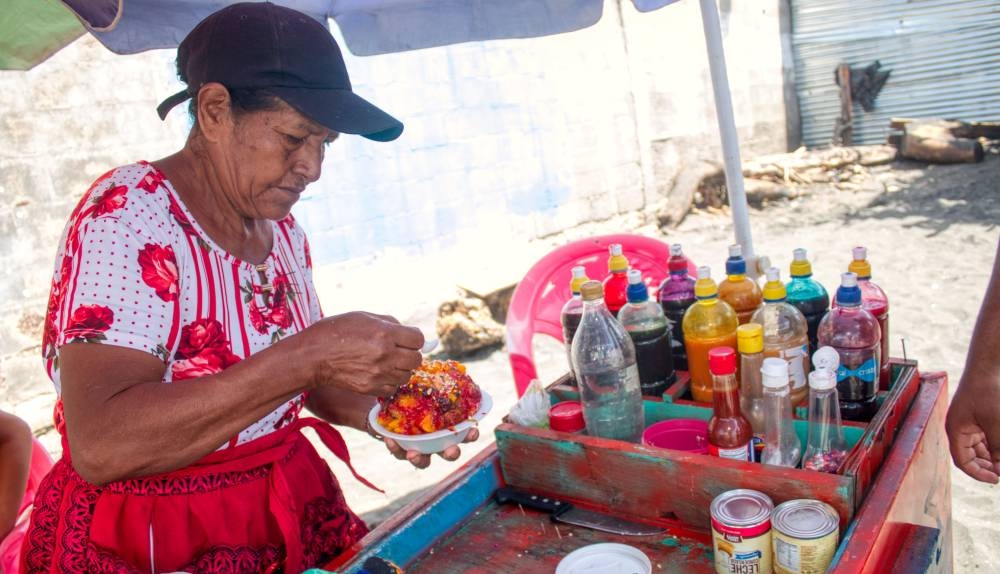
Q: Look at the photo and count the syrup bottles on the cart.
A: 10